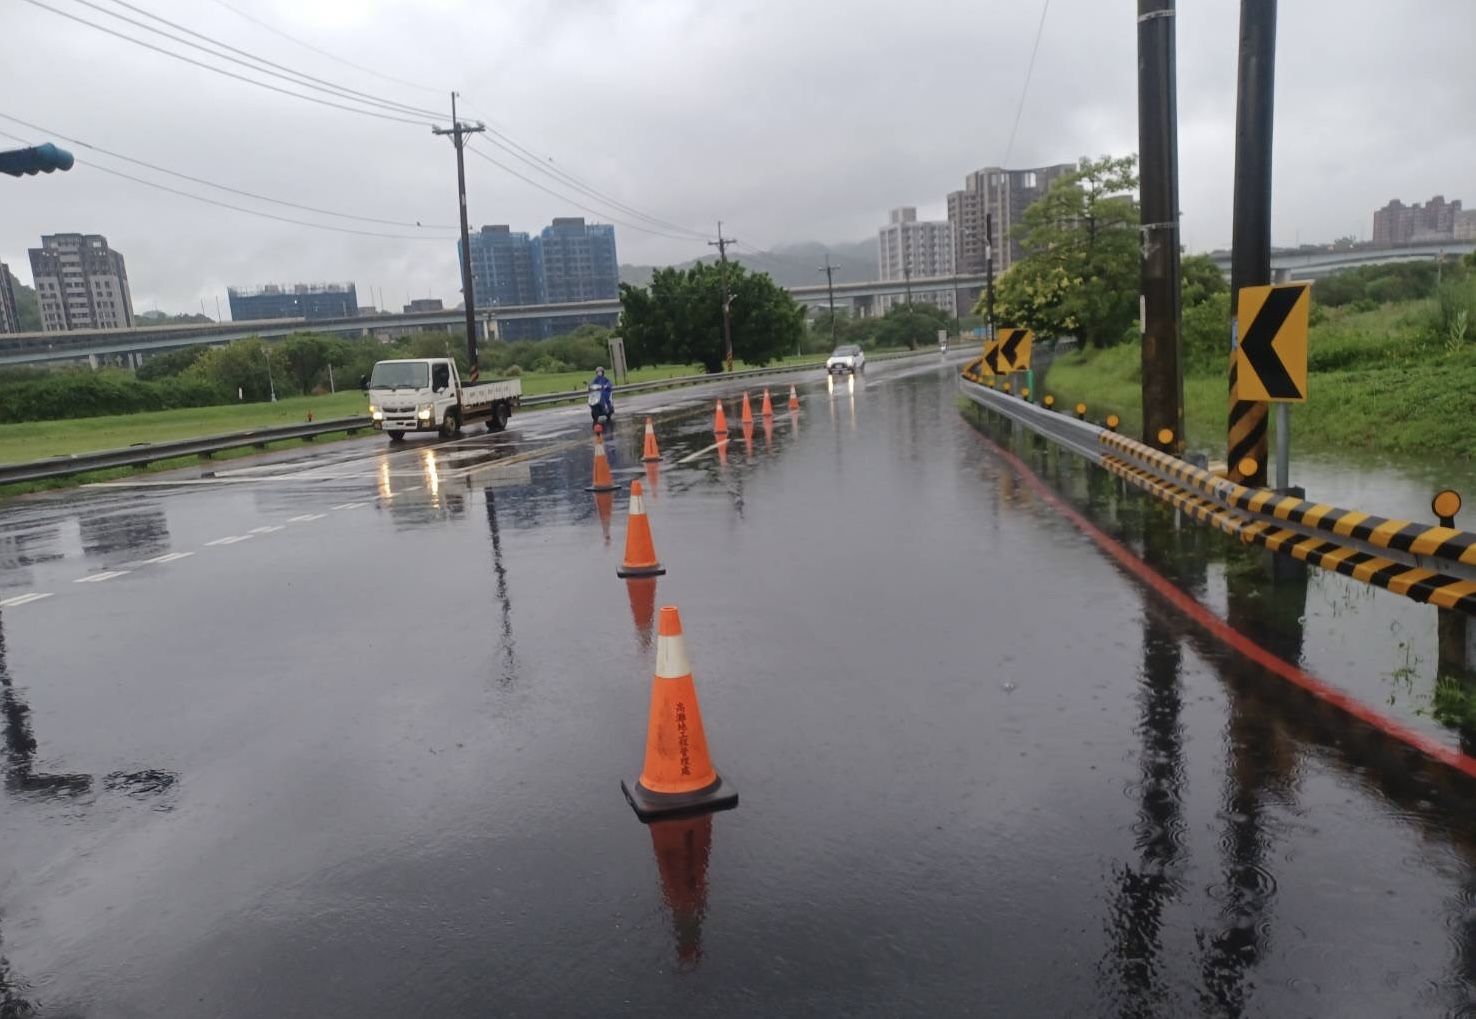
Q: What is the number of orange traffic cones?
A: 8